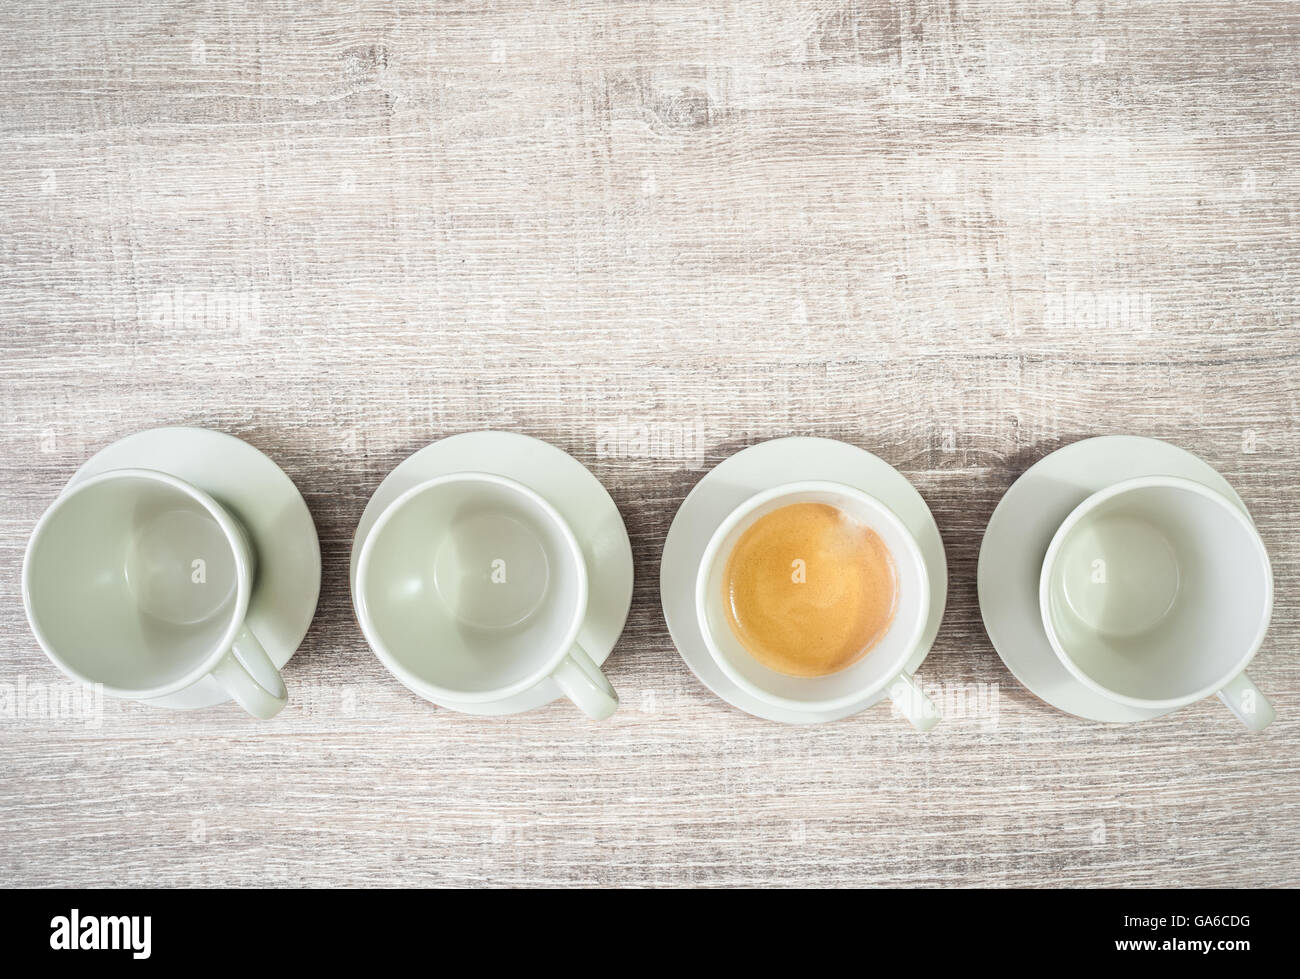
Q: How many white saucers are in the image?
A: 4